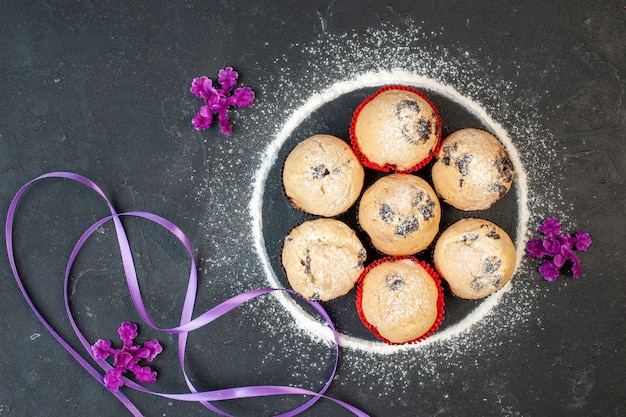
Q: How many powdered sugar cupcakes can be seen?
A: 7